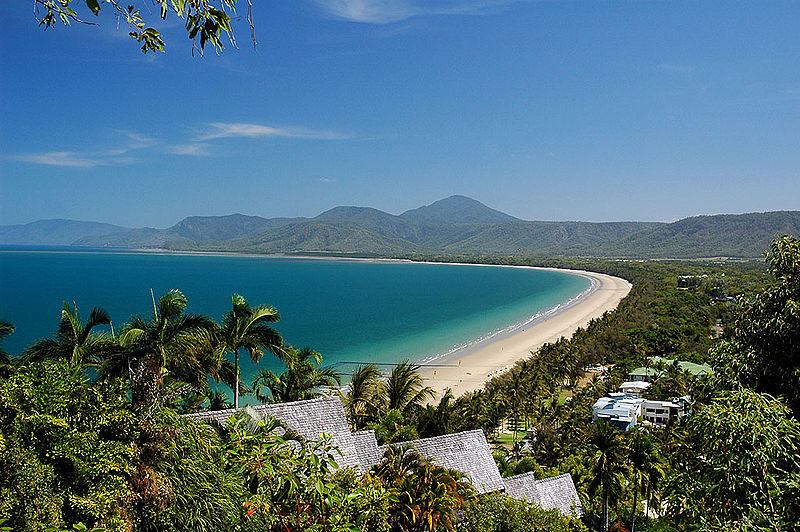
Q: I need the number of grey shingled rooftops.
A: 5